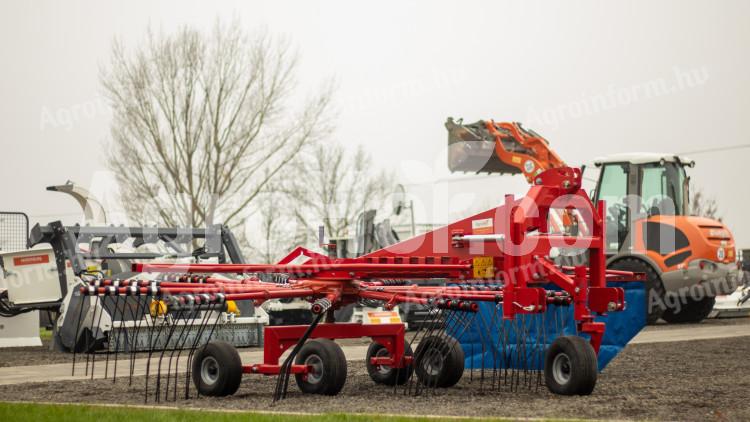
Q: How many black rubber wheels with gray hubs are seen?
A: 5